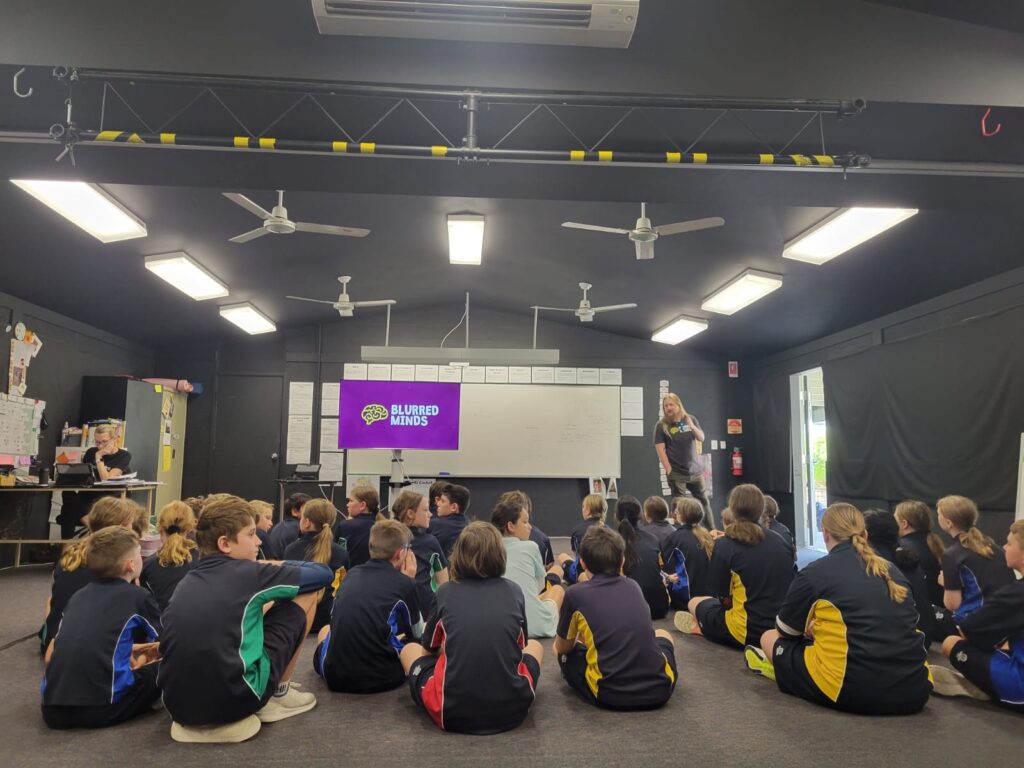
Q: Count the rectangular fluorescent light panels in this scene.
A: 7